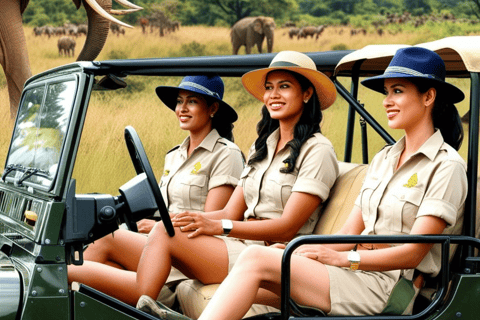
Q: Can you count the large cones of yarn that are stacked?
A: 0